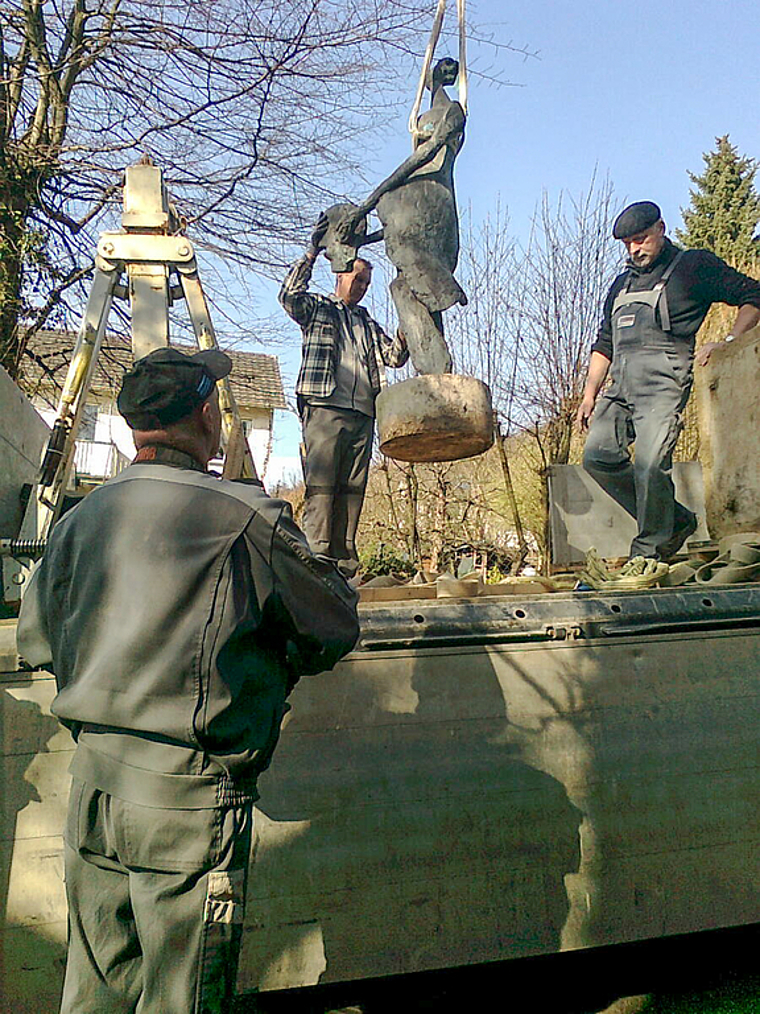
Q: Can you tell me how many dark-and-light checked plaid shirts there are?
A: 1